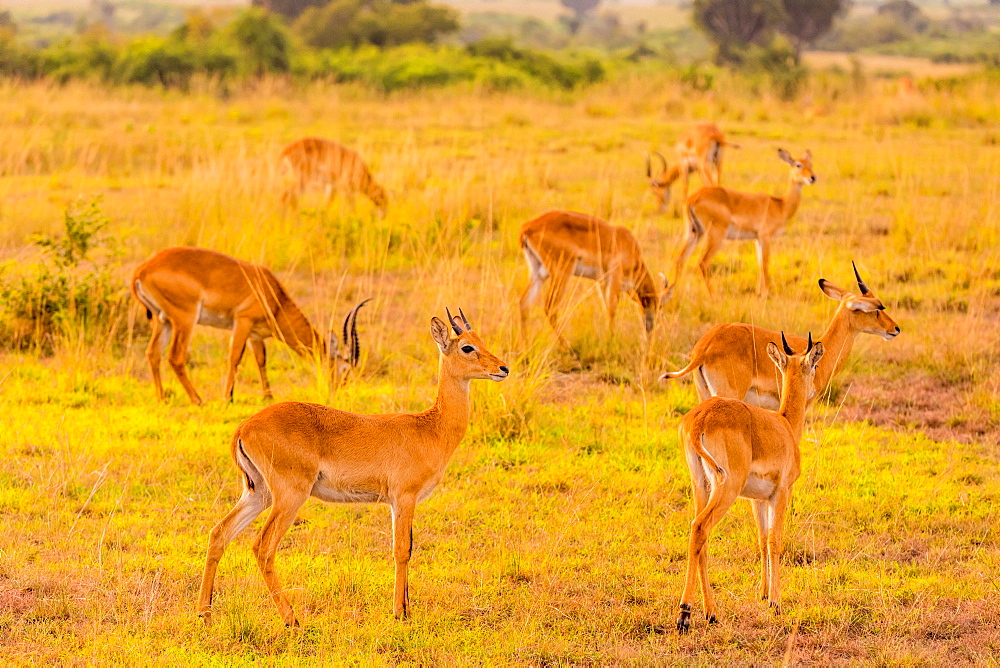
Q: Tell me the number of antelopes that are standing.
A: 8